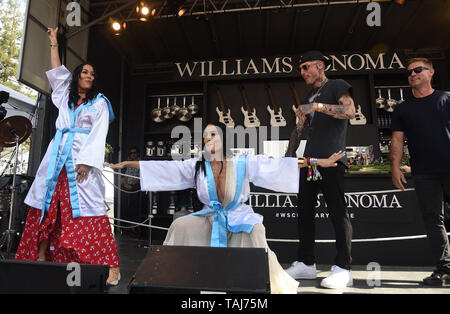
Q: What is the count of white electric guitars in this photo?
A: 5